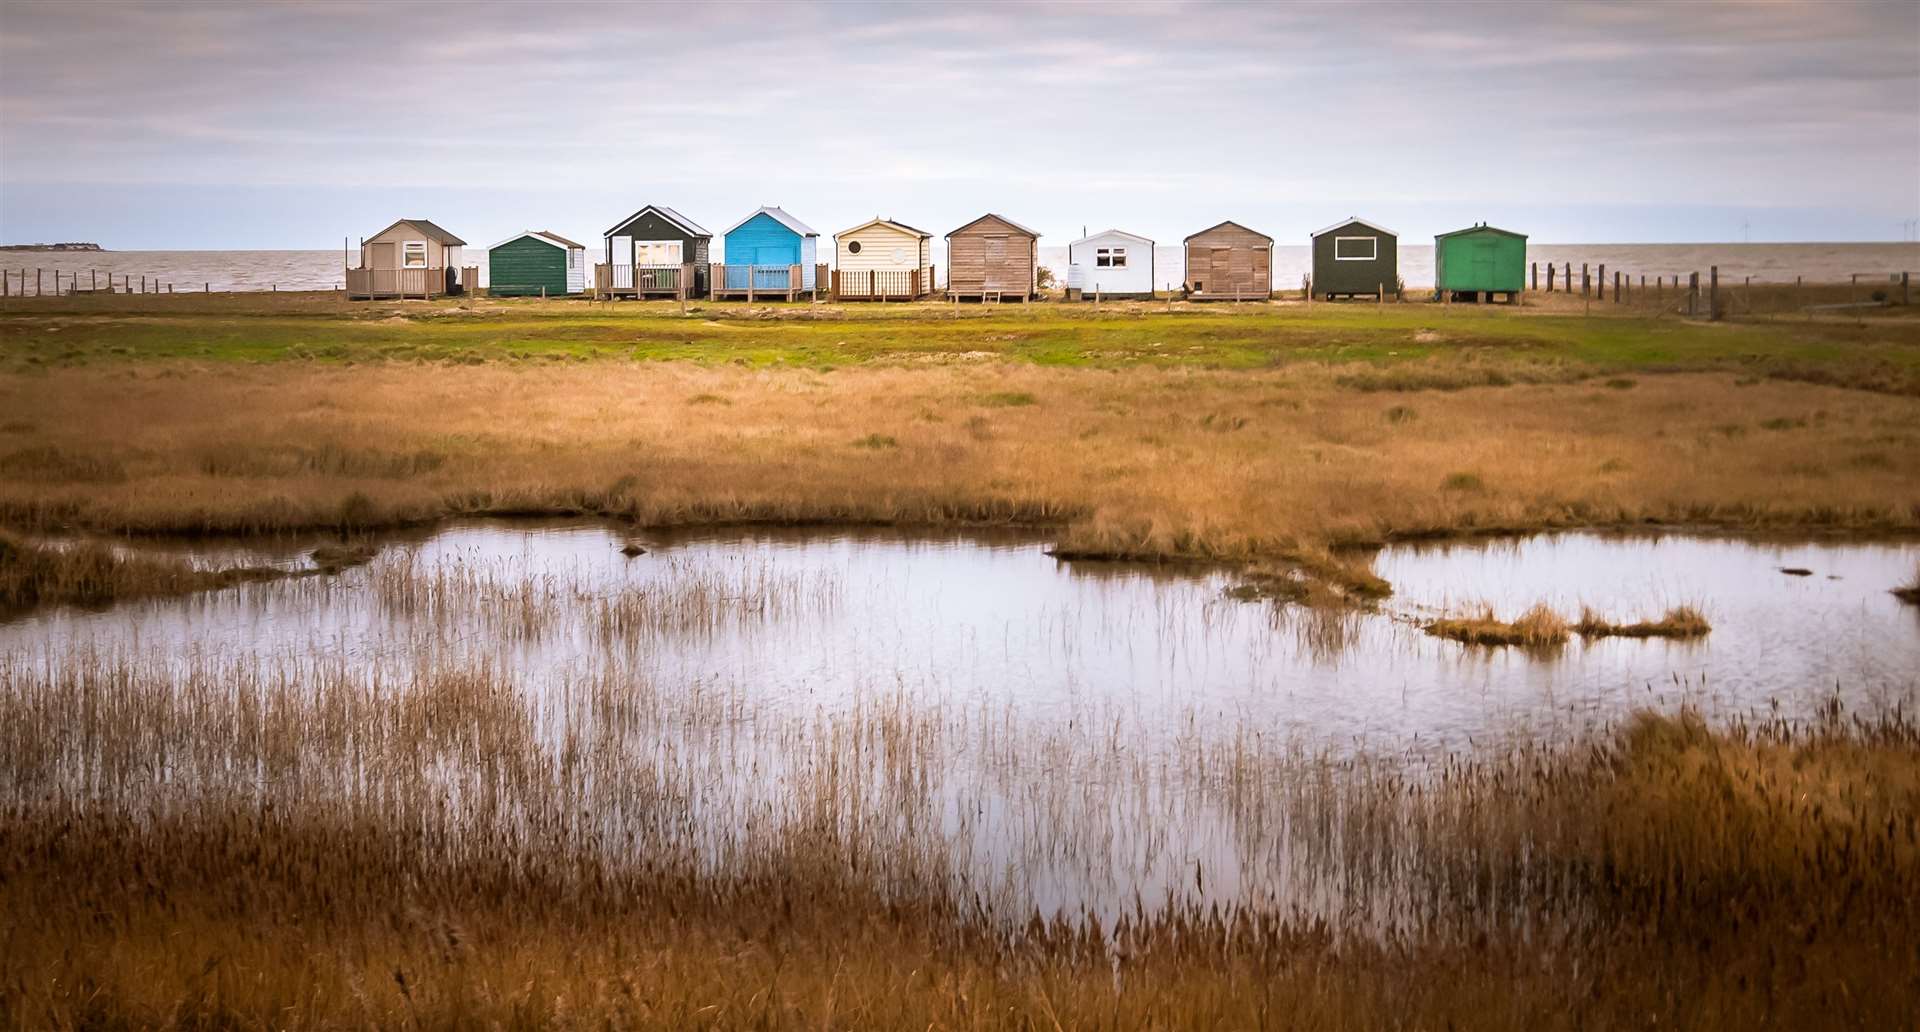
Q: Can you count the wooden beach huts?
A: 10